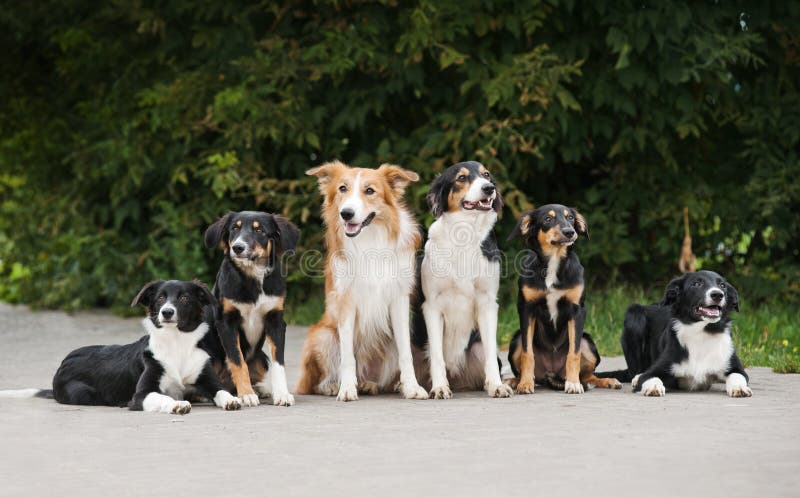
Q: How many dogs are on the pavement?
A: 6